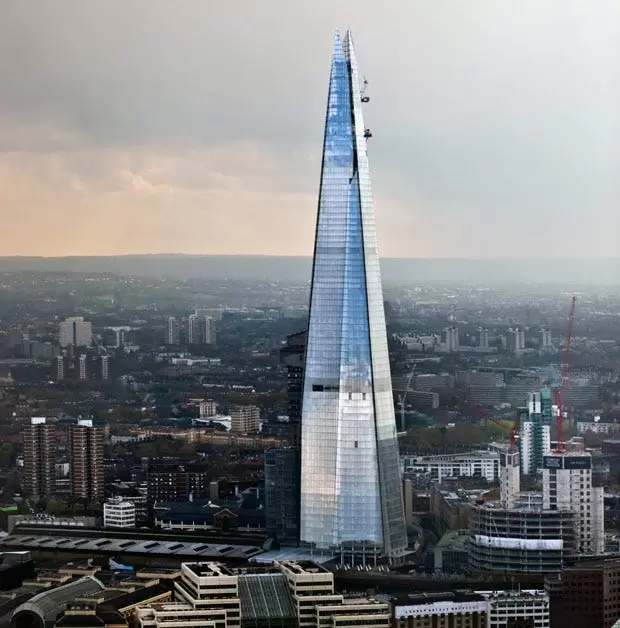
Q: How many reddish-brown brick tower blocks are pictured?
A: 2